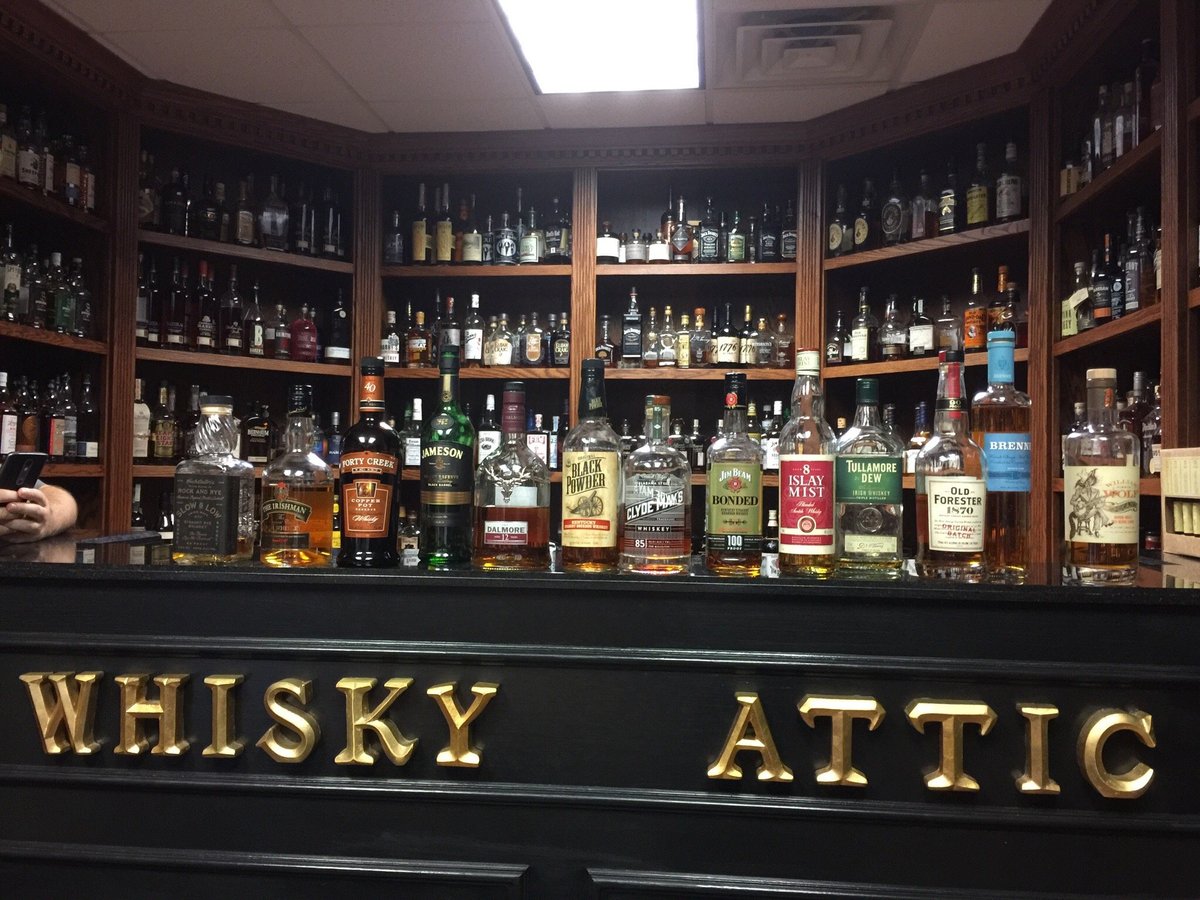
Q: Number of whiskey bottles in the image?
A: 13